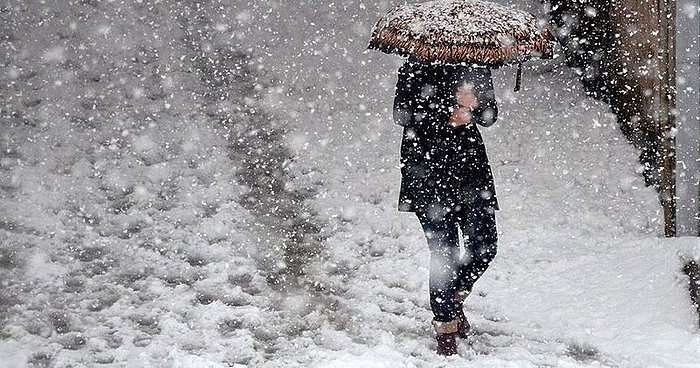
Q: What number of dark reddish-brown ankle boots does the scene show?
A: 2